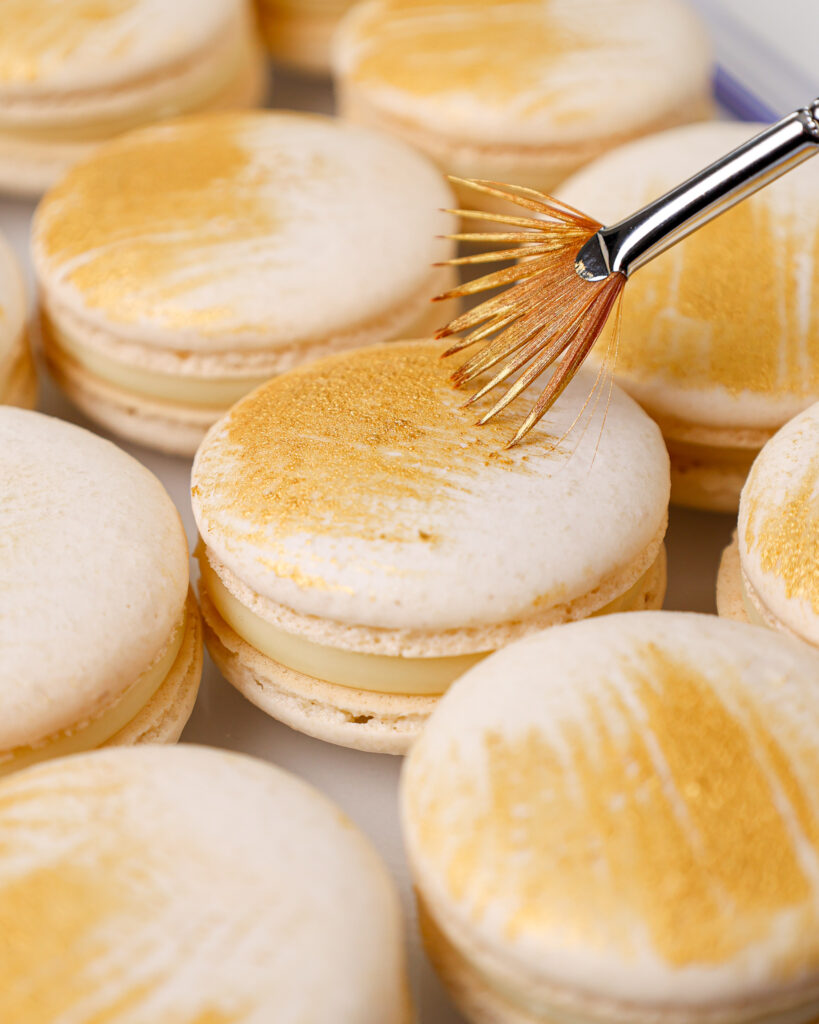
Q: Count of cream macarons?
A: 11